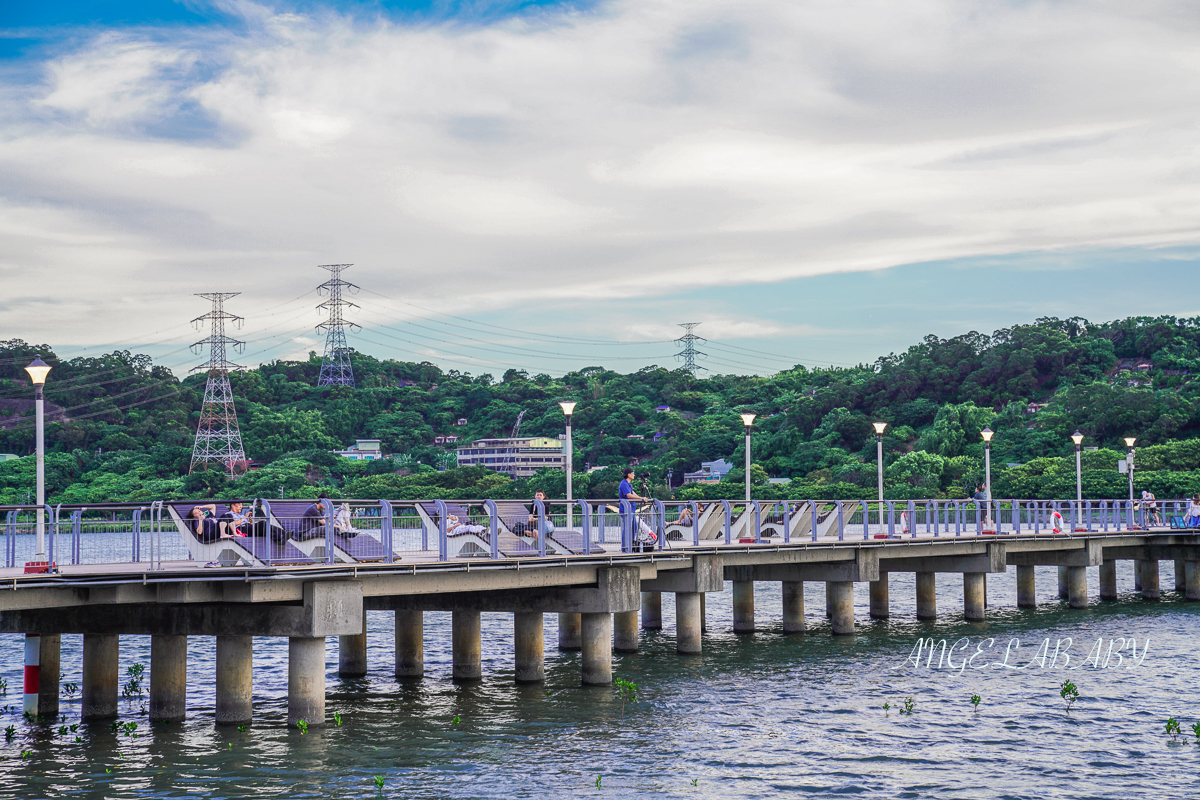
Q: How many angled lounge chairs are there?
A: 8